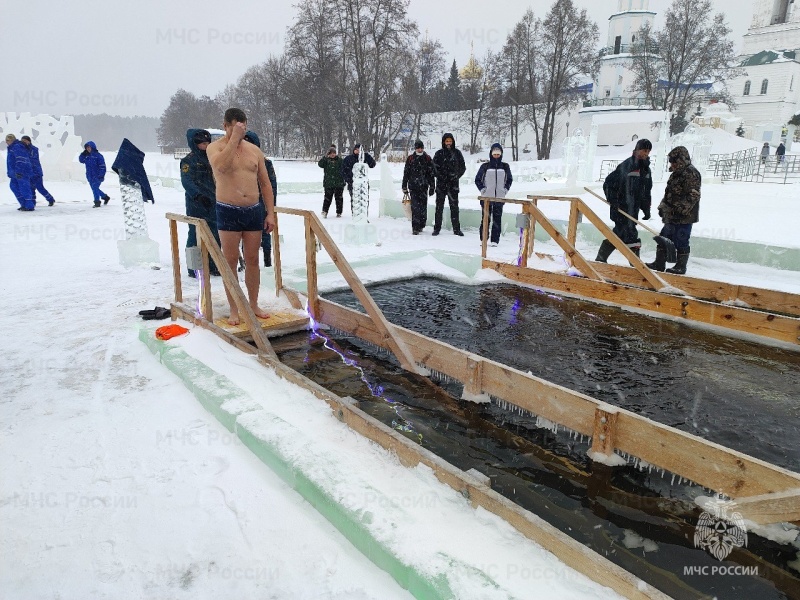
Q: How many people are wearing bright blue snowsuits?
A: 3